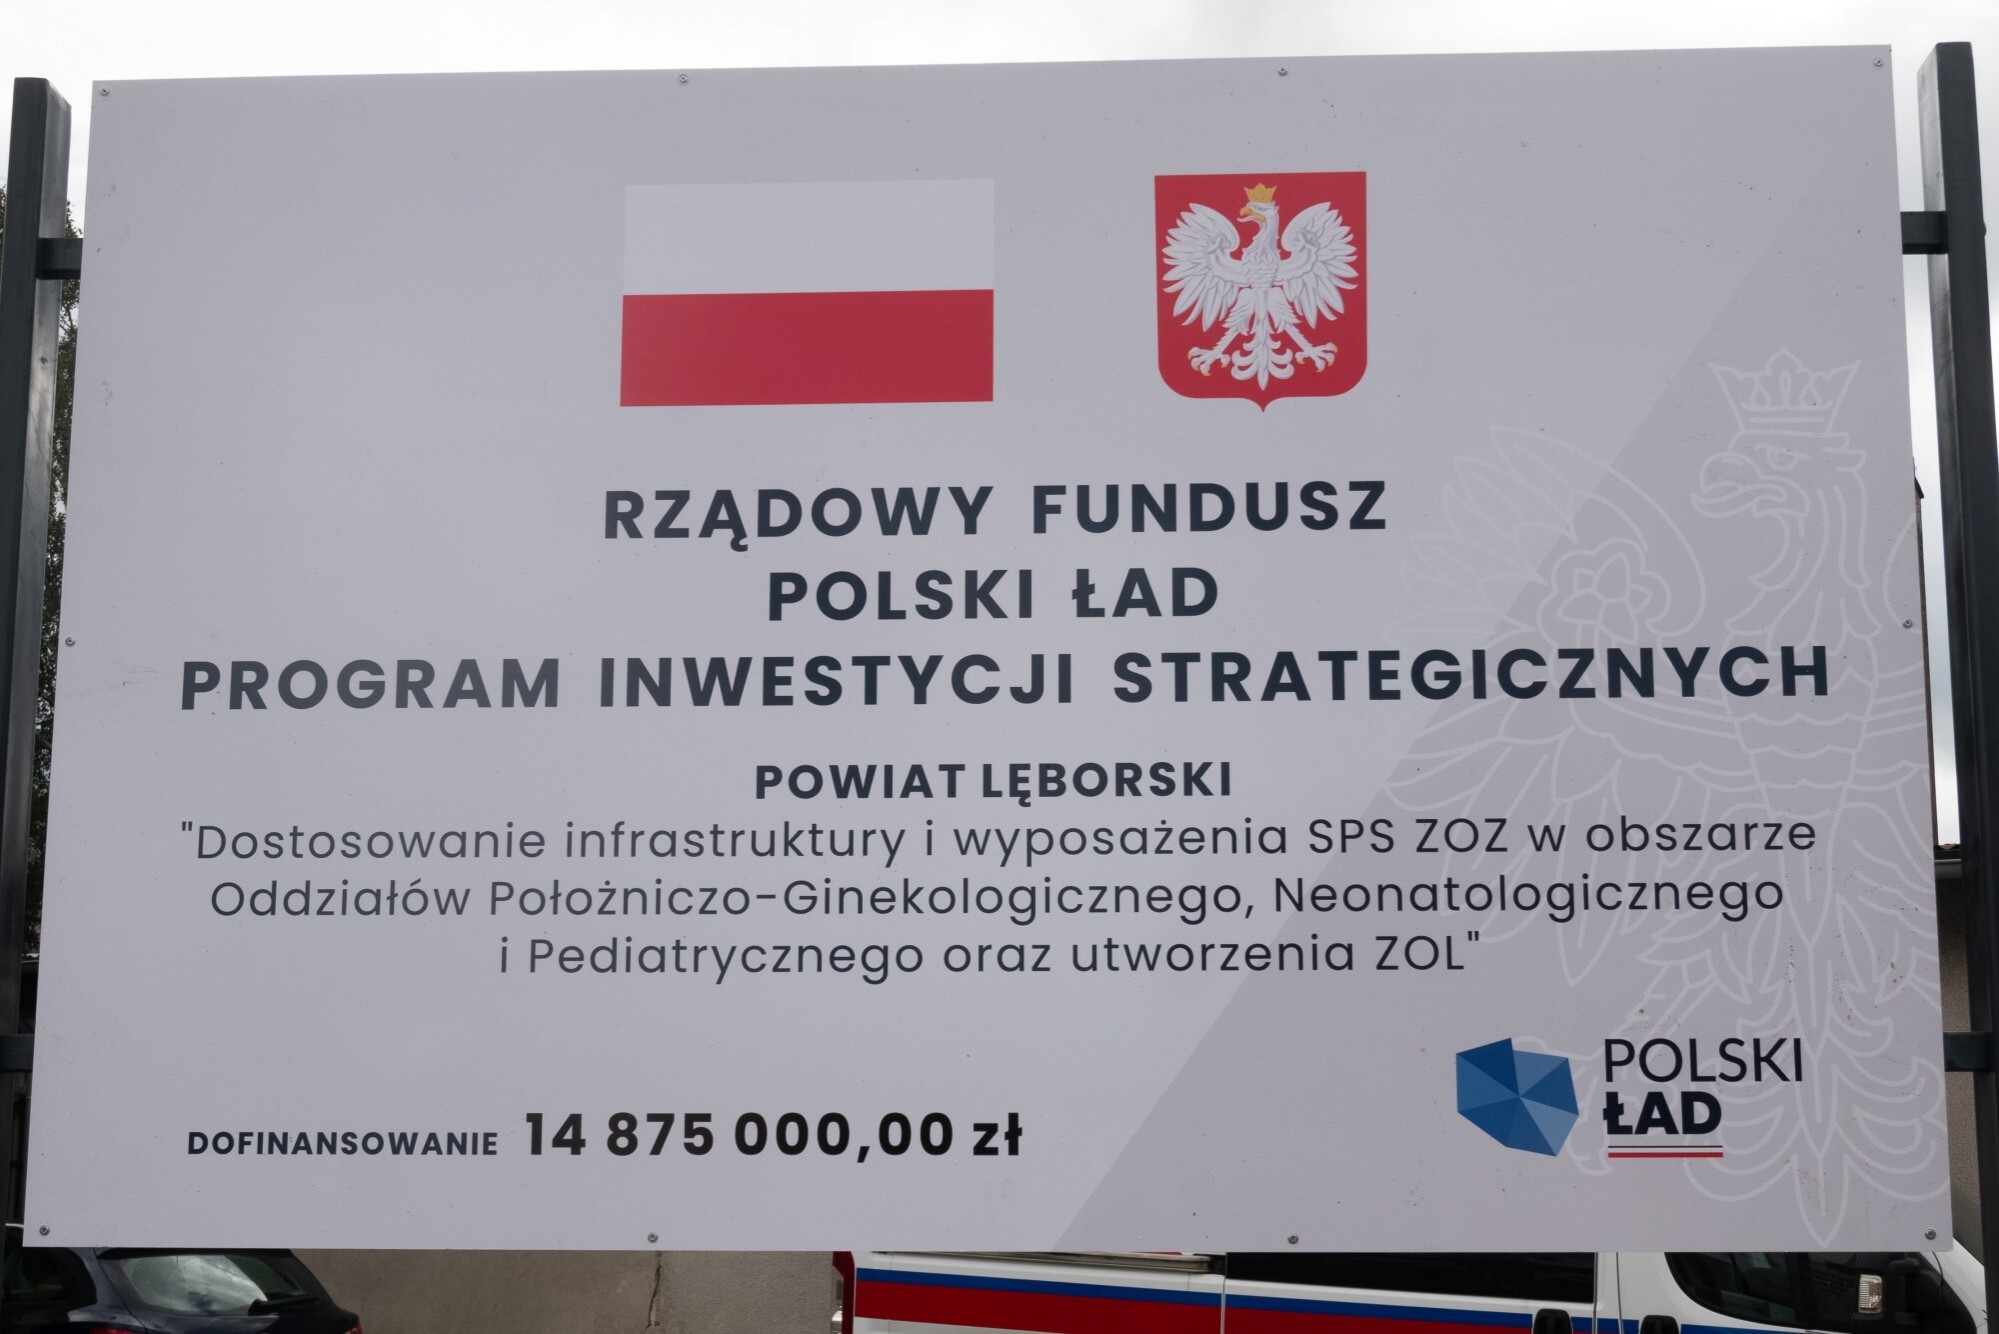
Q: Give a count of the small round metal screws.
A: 10